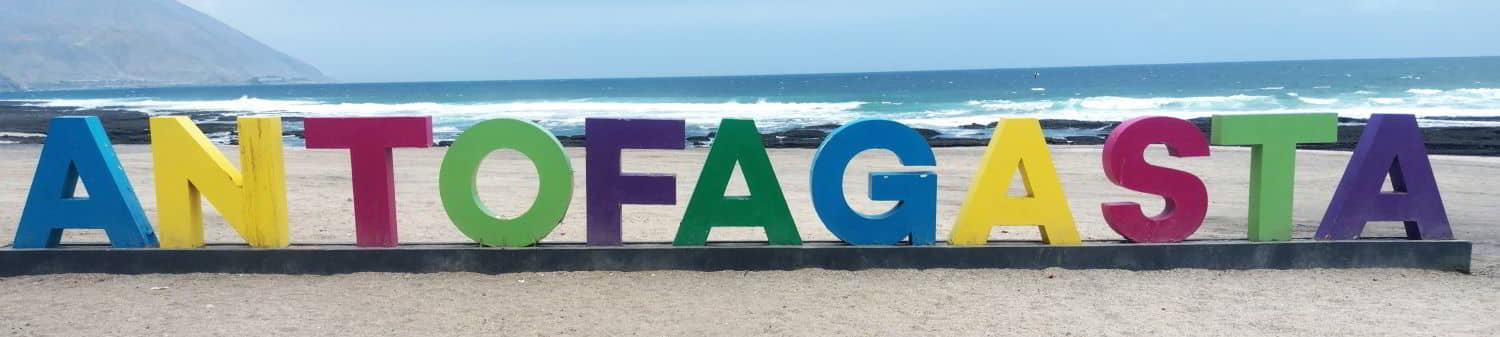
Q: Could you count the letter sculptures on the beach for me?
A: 11